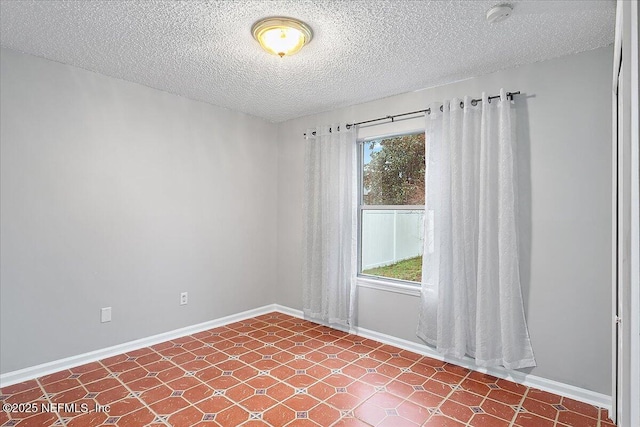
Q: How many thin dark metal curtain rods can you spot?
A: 1